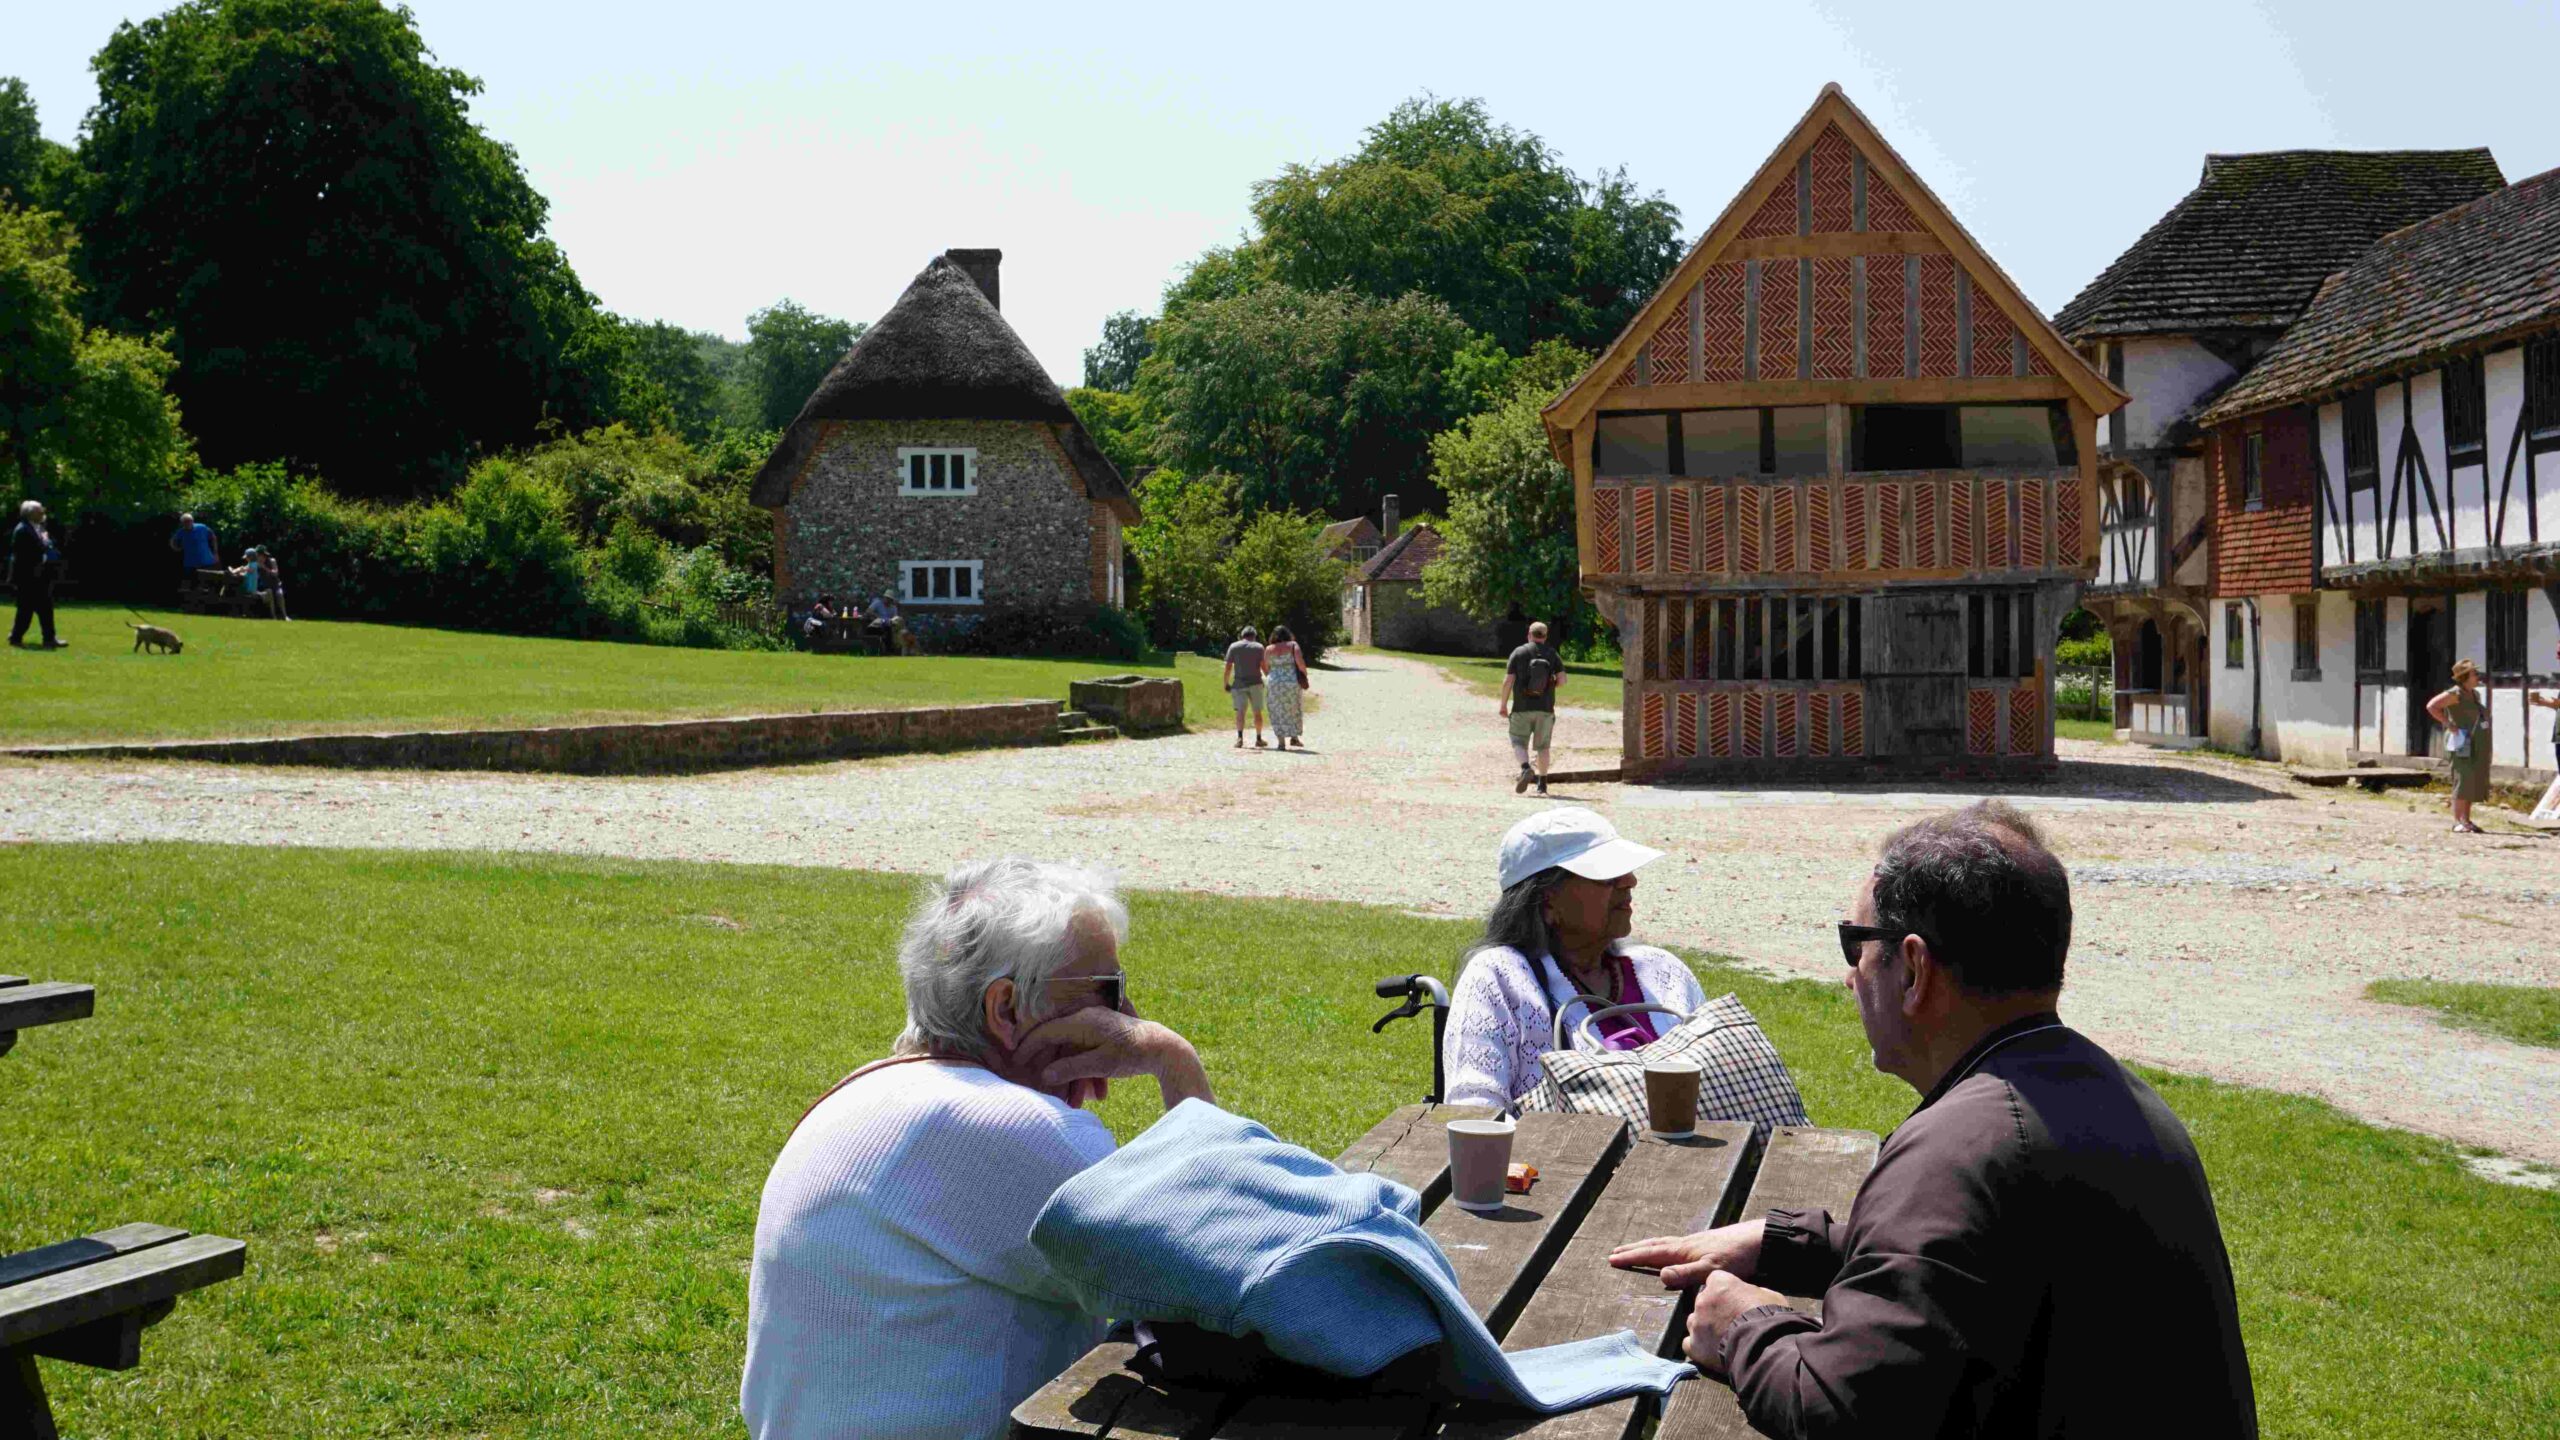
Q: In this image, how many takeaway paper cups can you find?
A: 2